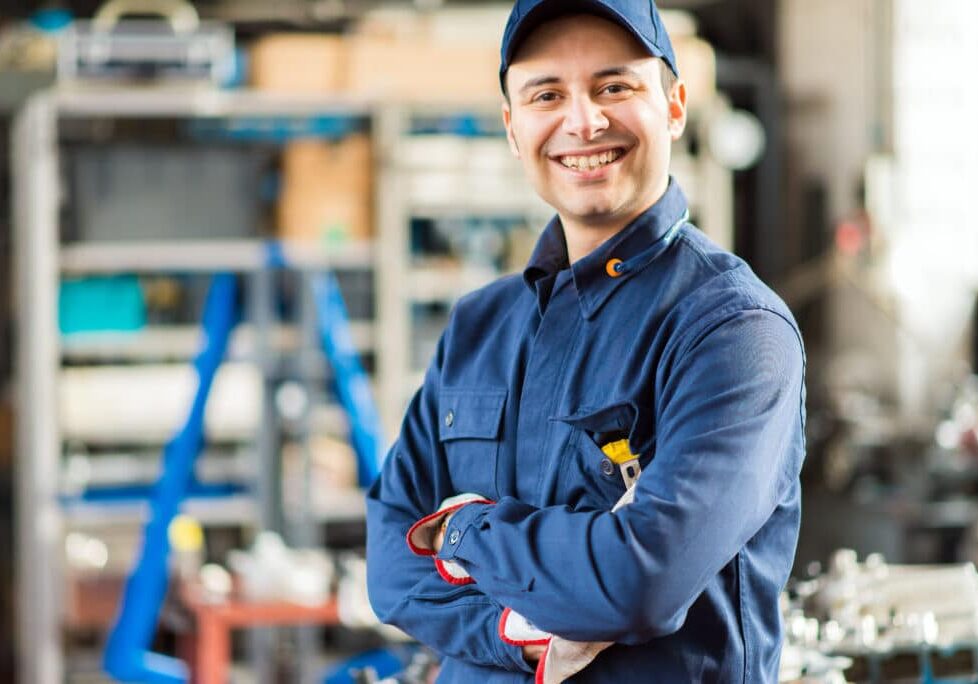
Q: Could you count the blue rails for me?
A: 2